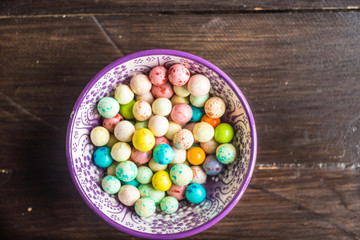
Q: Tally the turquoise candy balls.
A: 5